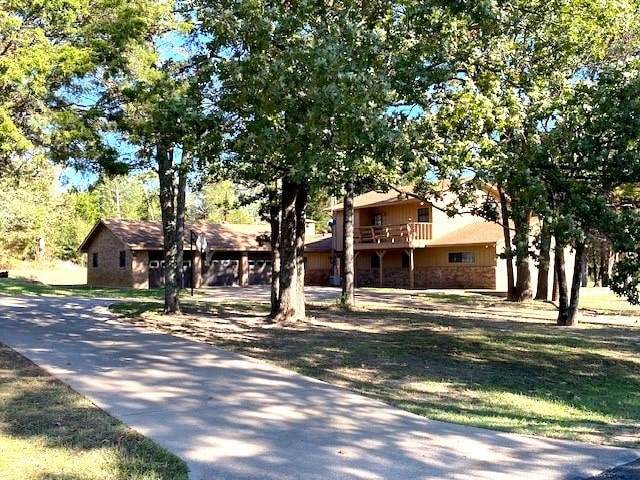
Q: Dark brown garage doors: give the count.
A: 3